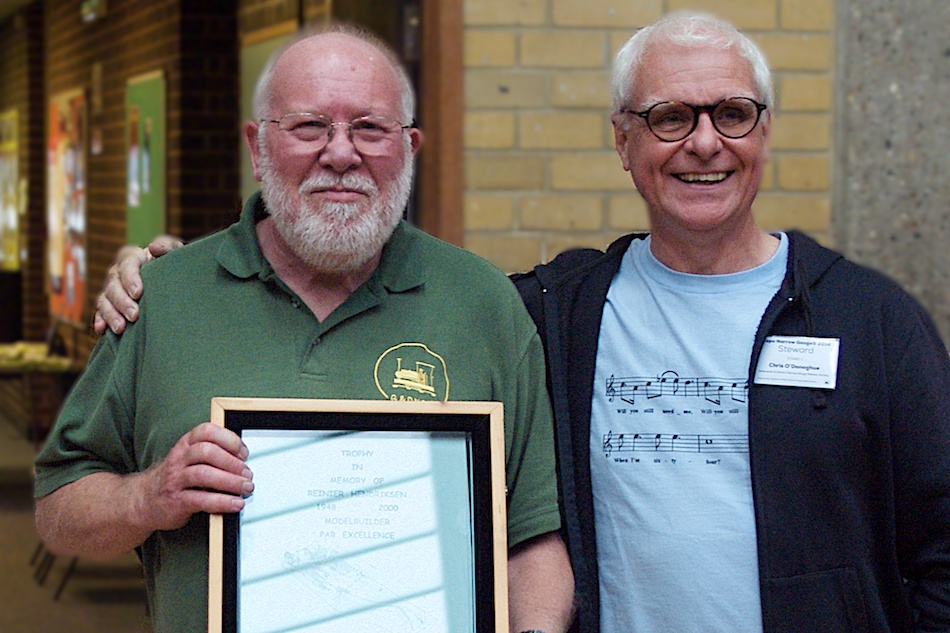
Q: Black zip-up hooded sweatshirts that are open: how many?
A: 1